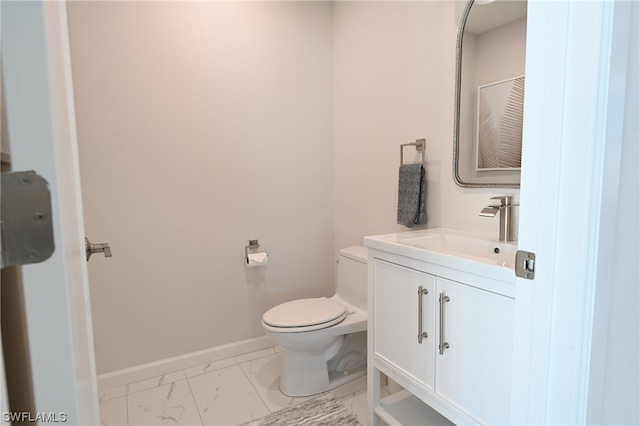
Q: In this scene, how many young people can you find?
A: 0